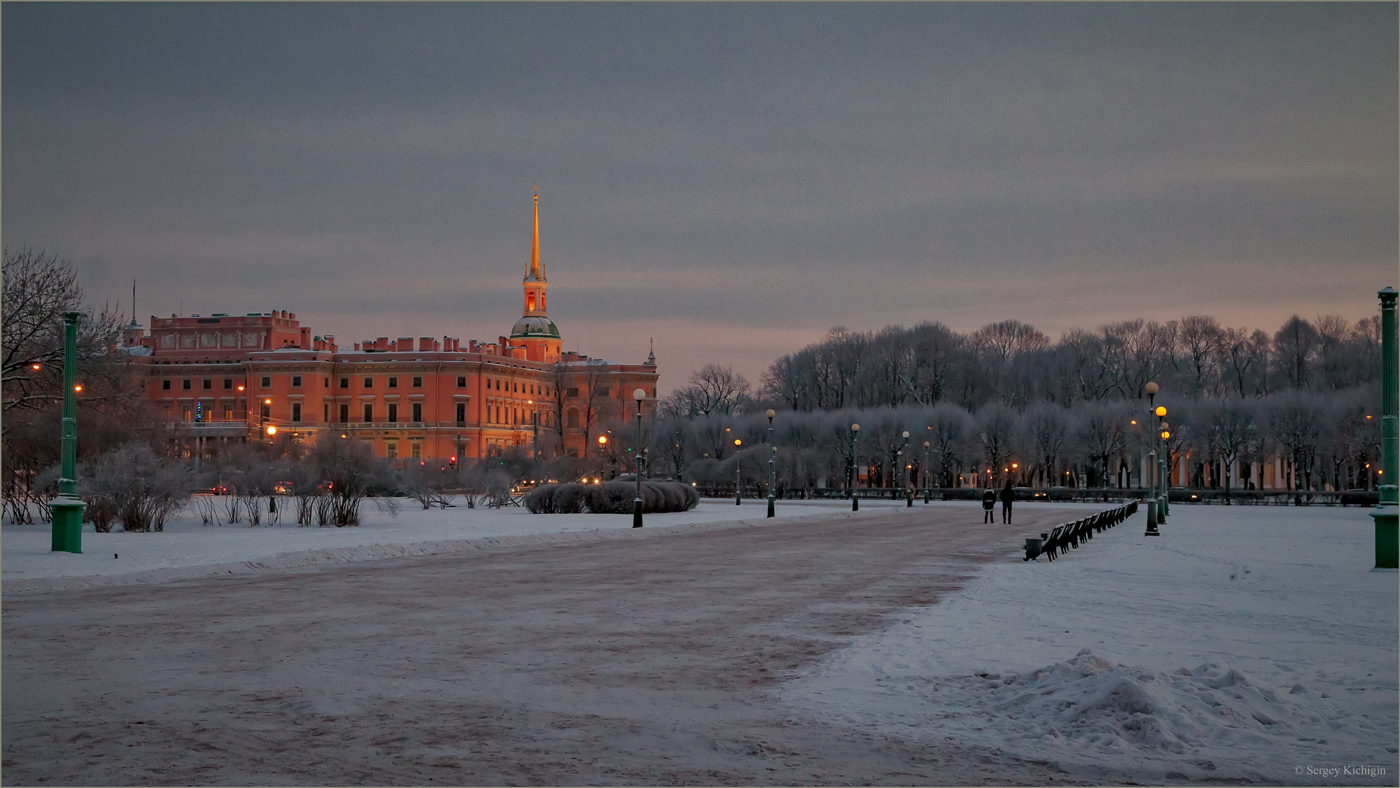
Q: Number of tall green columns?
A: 2